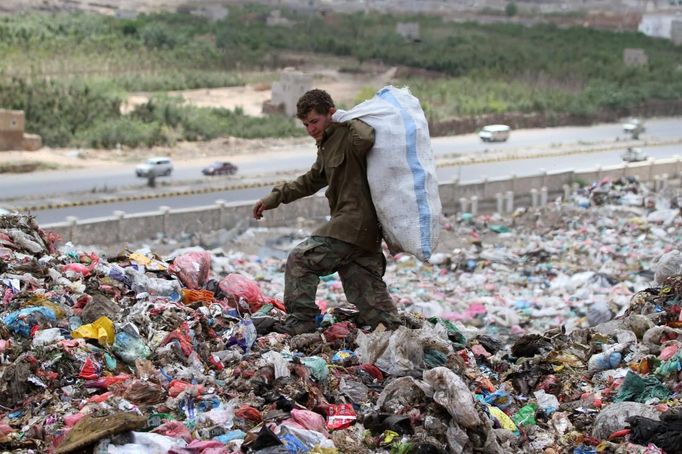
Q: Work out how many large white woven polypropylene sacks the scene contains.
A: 1